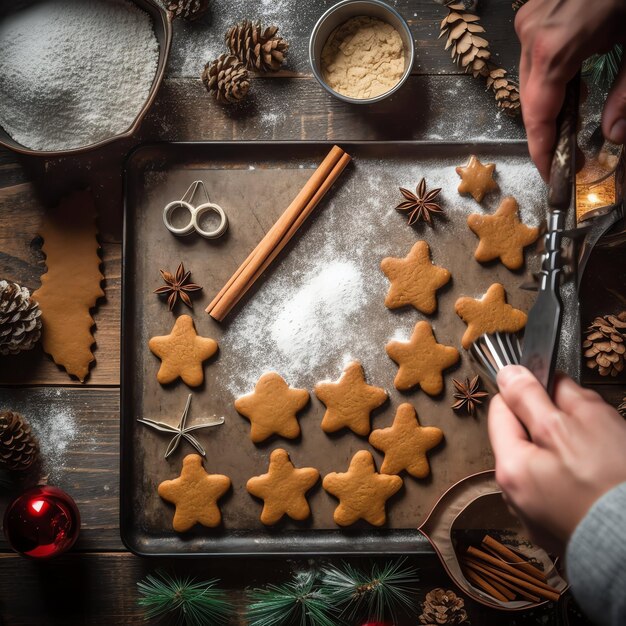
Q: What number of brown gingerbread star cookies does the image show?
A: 12